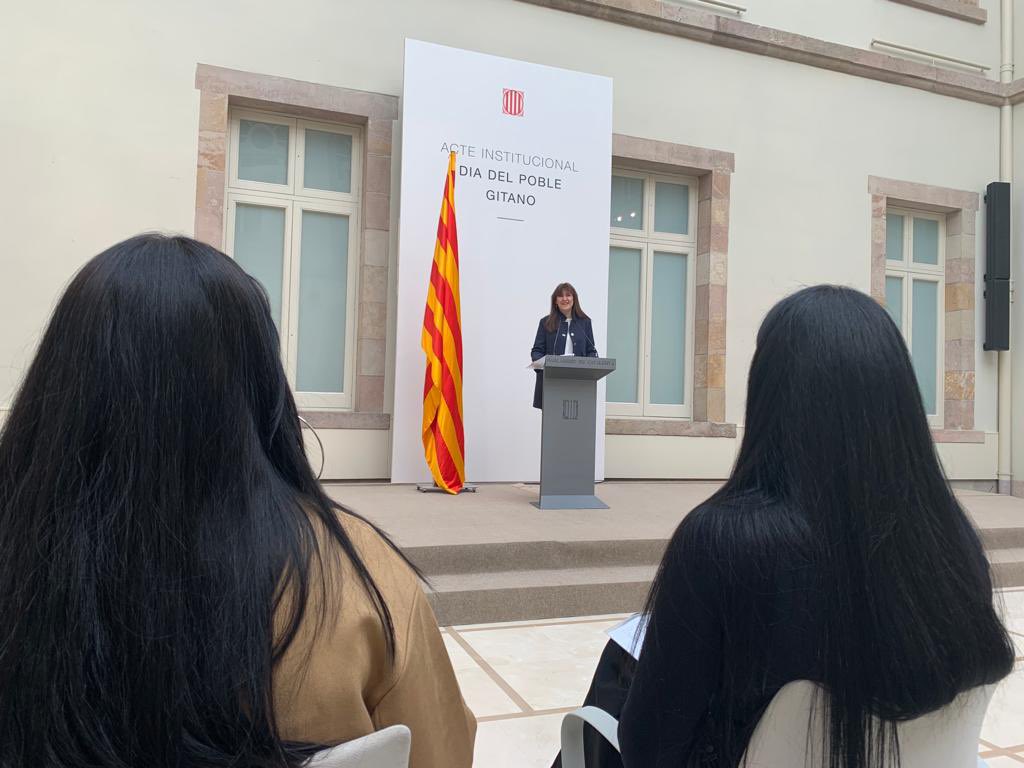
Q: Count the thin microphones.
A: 2